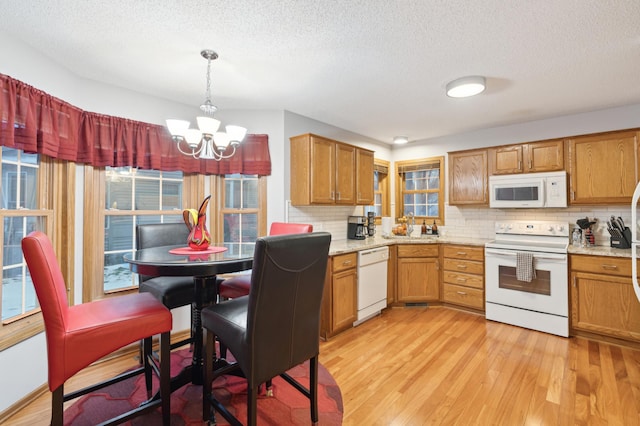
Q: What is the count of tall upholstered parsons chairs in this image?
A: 4